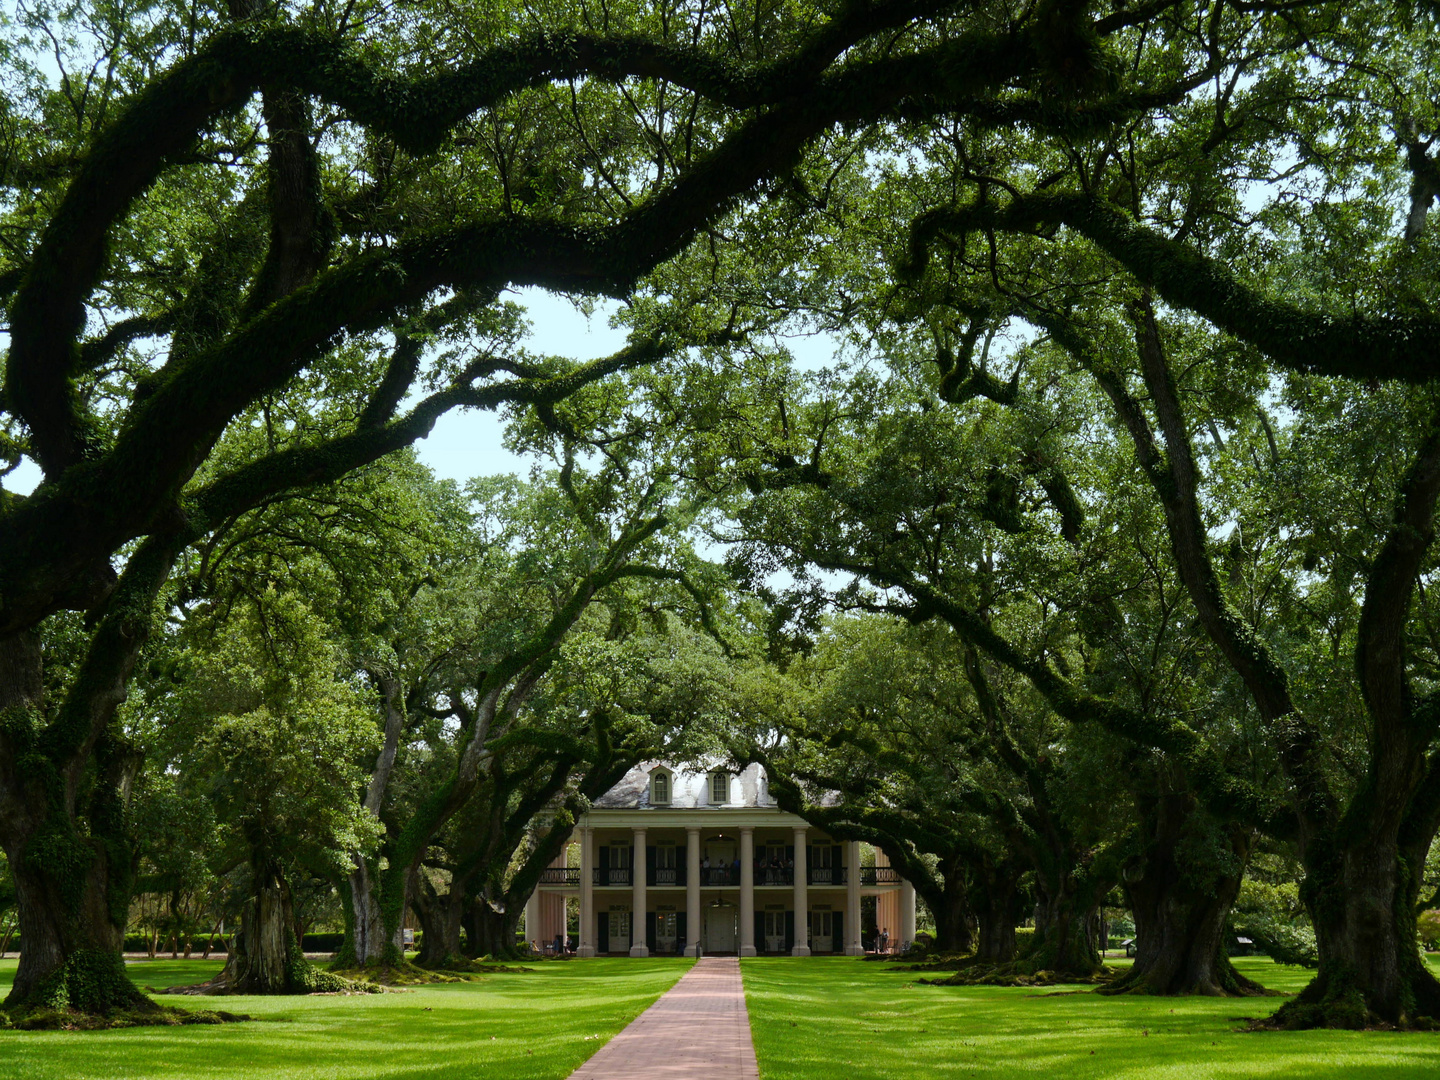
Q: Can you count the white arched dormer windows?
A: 2